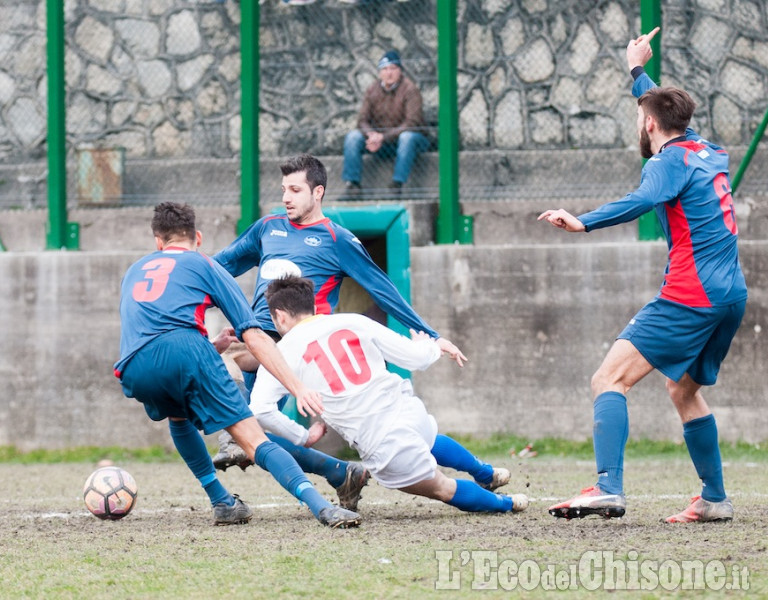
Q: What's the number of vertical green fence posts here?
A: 4